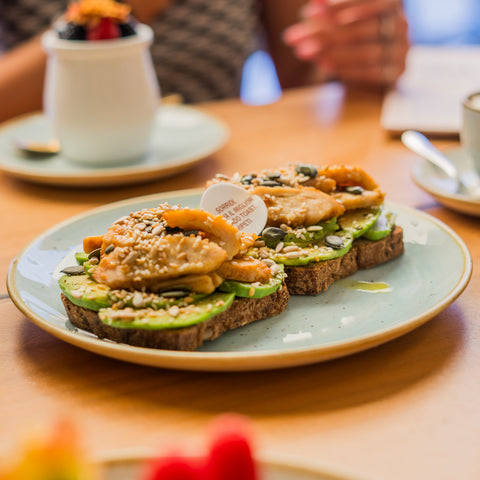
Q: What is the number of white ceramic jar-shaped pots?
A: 1